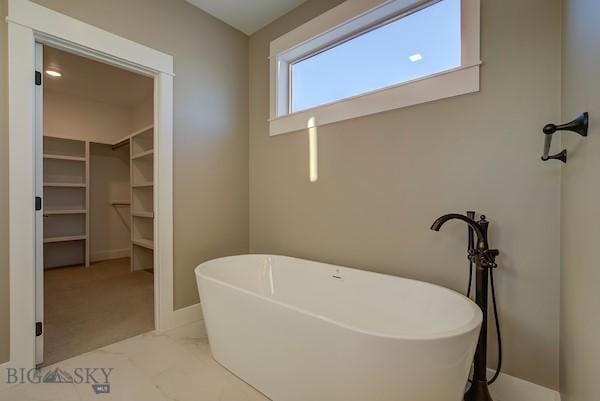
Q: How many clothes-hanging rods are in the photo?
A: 2